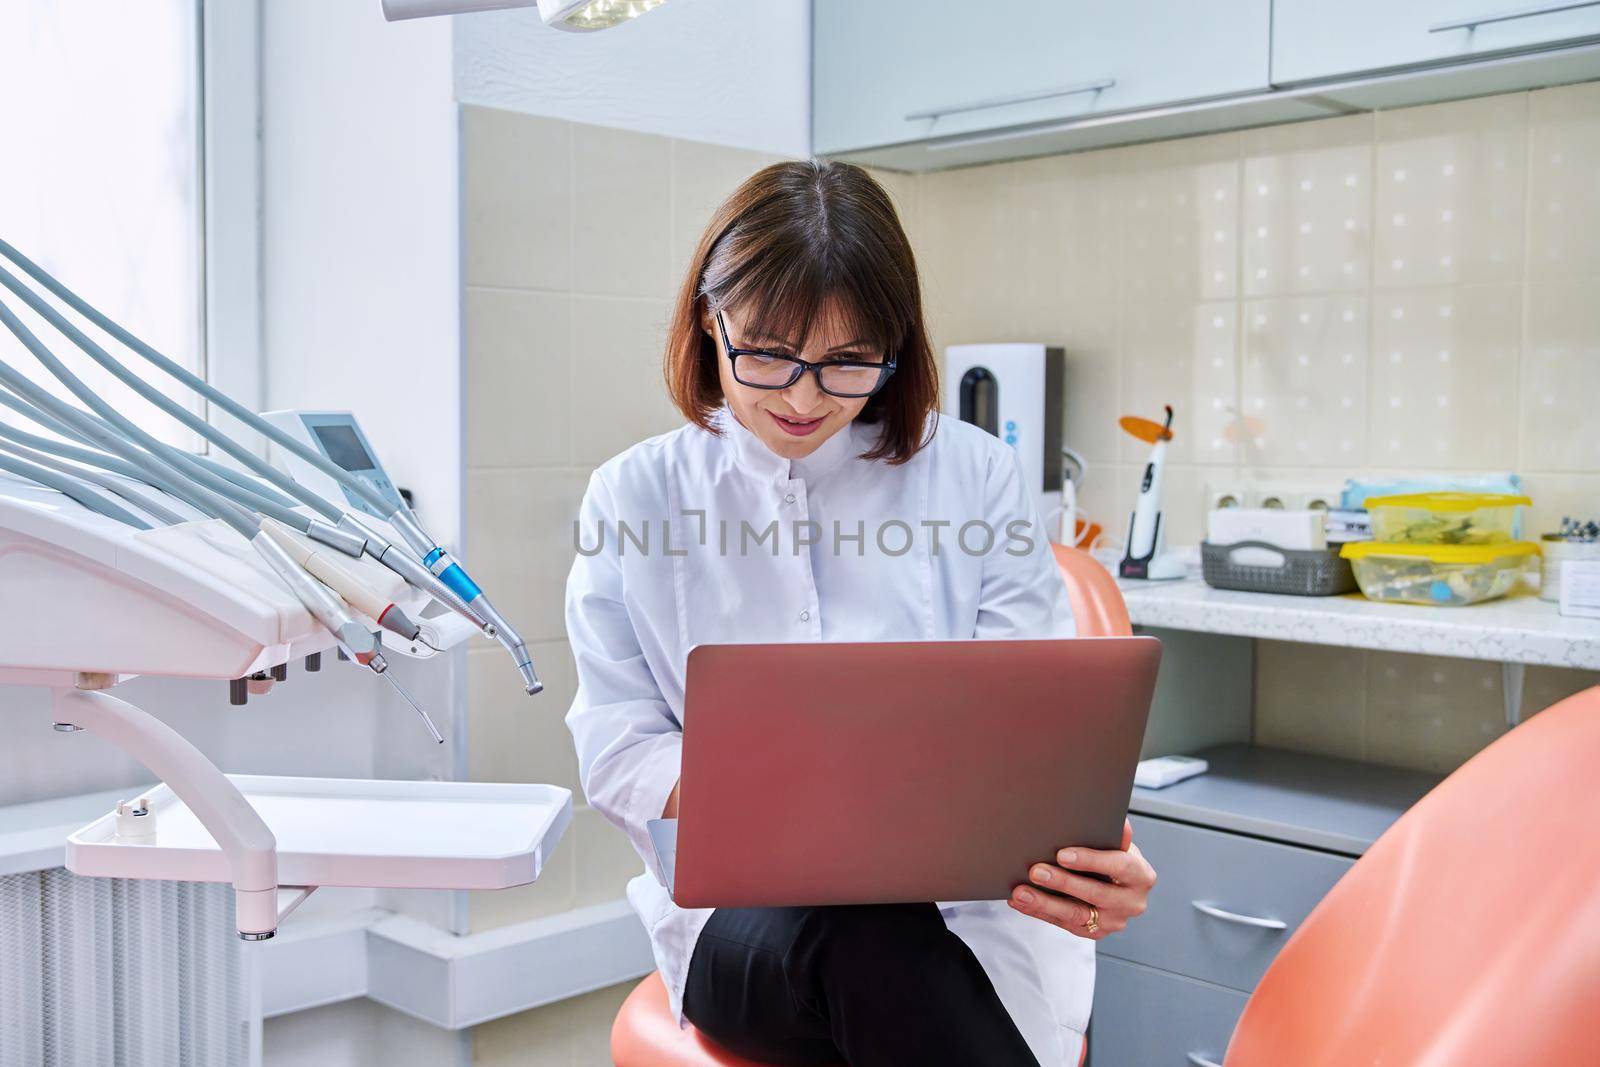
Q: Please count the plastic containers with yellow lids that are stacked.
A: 2